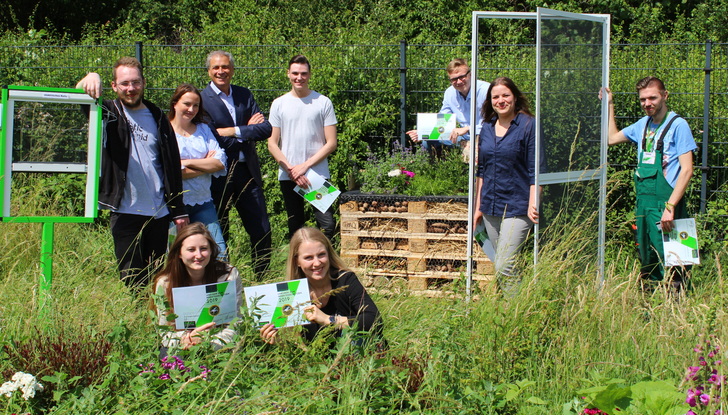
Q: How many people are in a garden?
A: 9